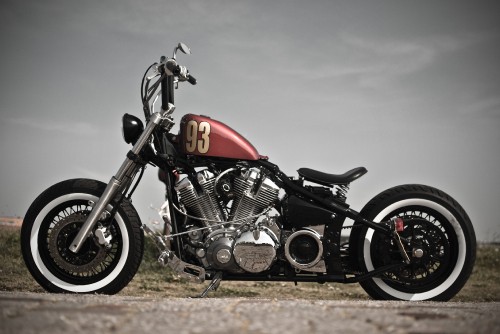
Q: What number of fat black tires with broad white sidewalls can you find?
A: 2